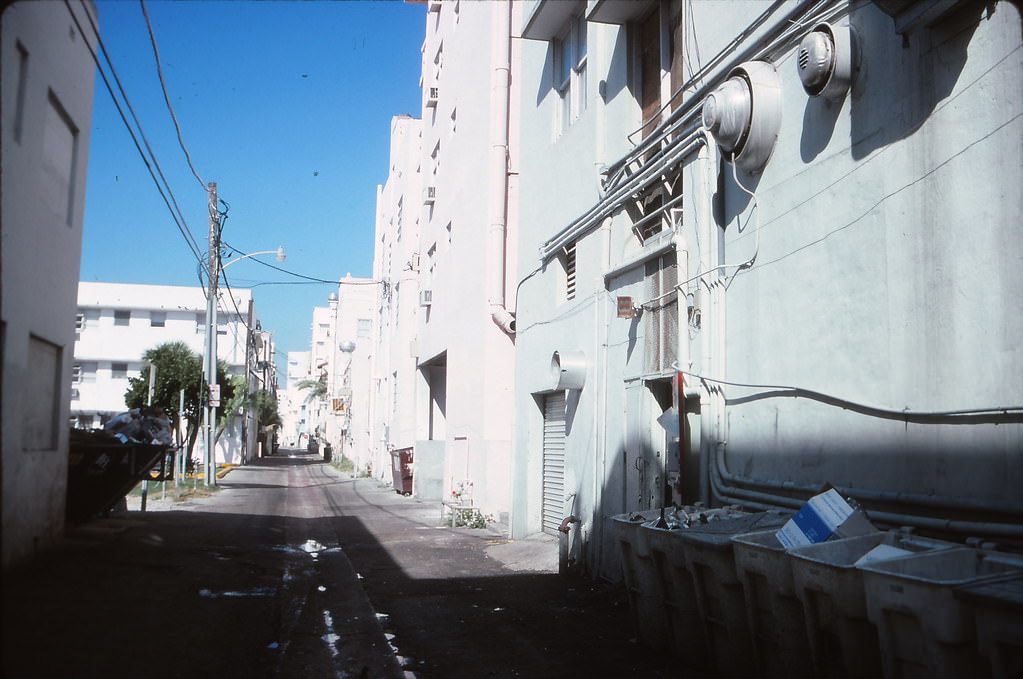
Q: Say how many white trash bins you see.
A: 7